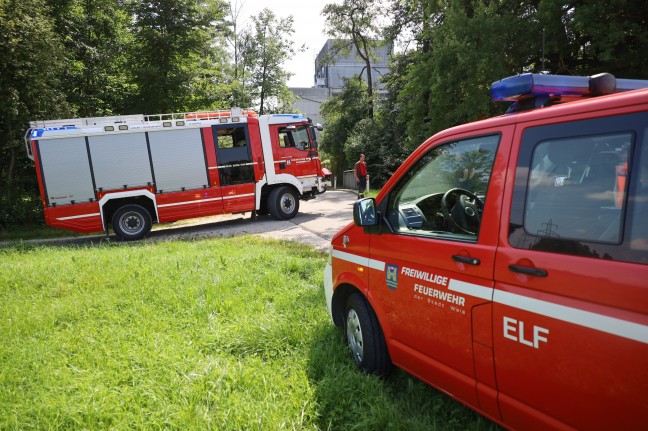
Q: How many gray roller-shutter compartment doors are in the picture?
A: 3